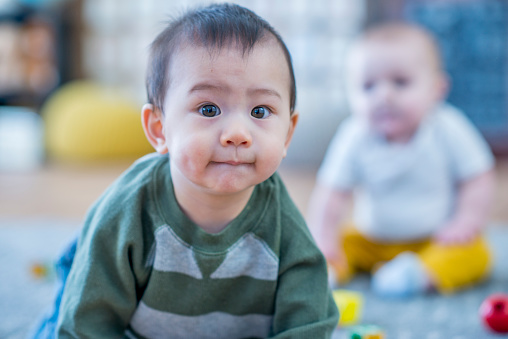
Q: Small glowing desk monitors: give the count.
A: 0